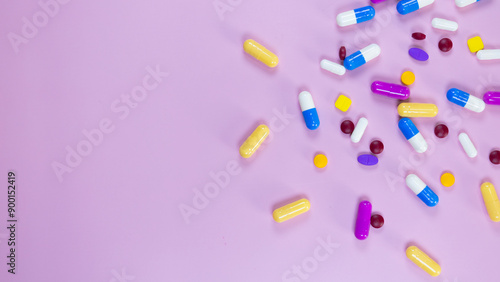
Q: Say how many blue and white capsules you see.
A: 8